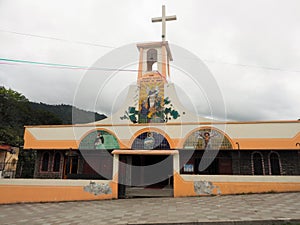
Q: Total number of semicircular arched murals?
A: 3